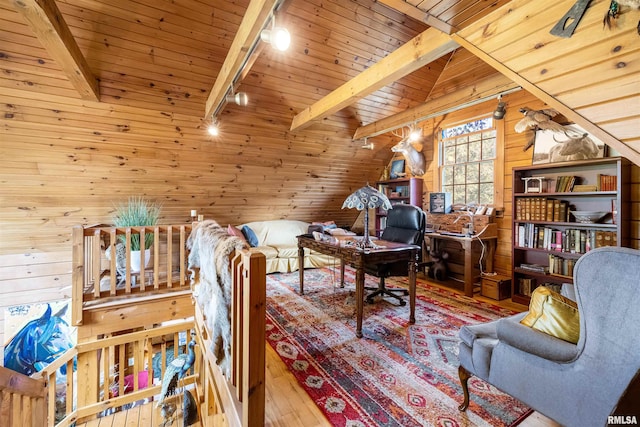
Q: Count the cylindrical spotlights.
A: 6